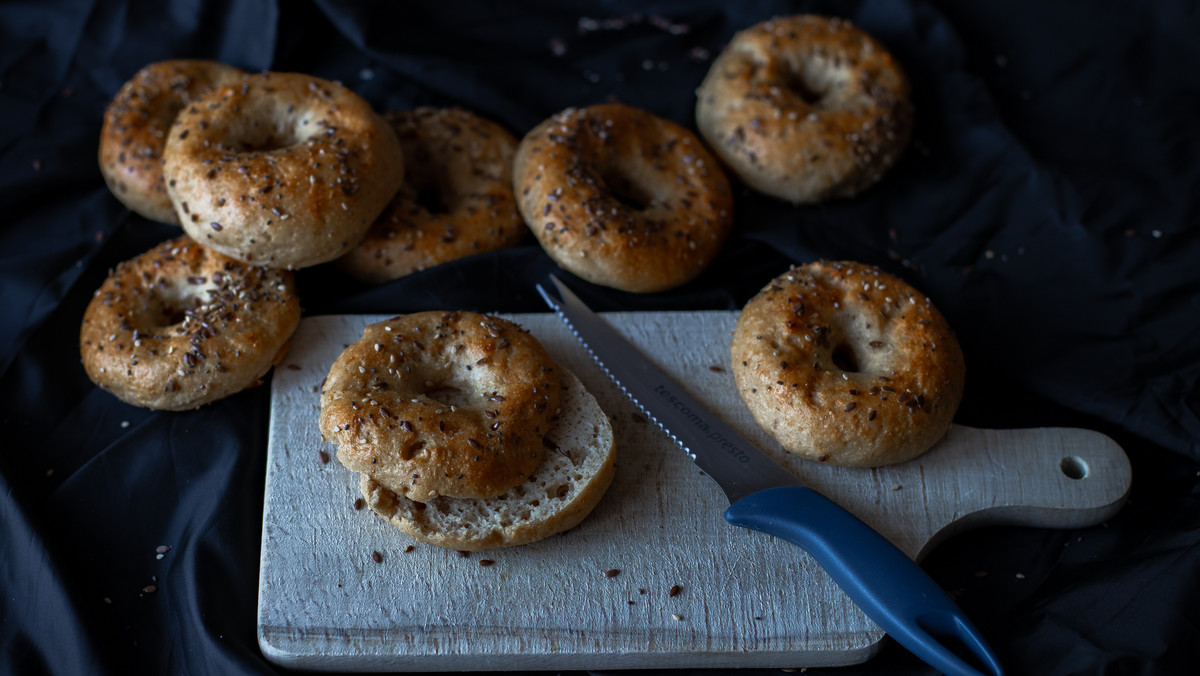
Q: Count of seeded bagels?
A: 8